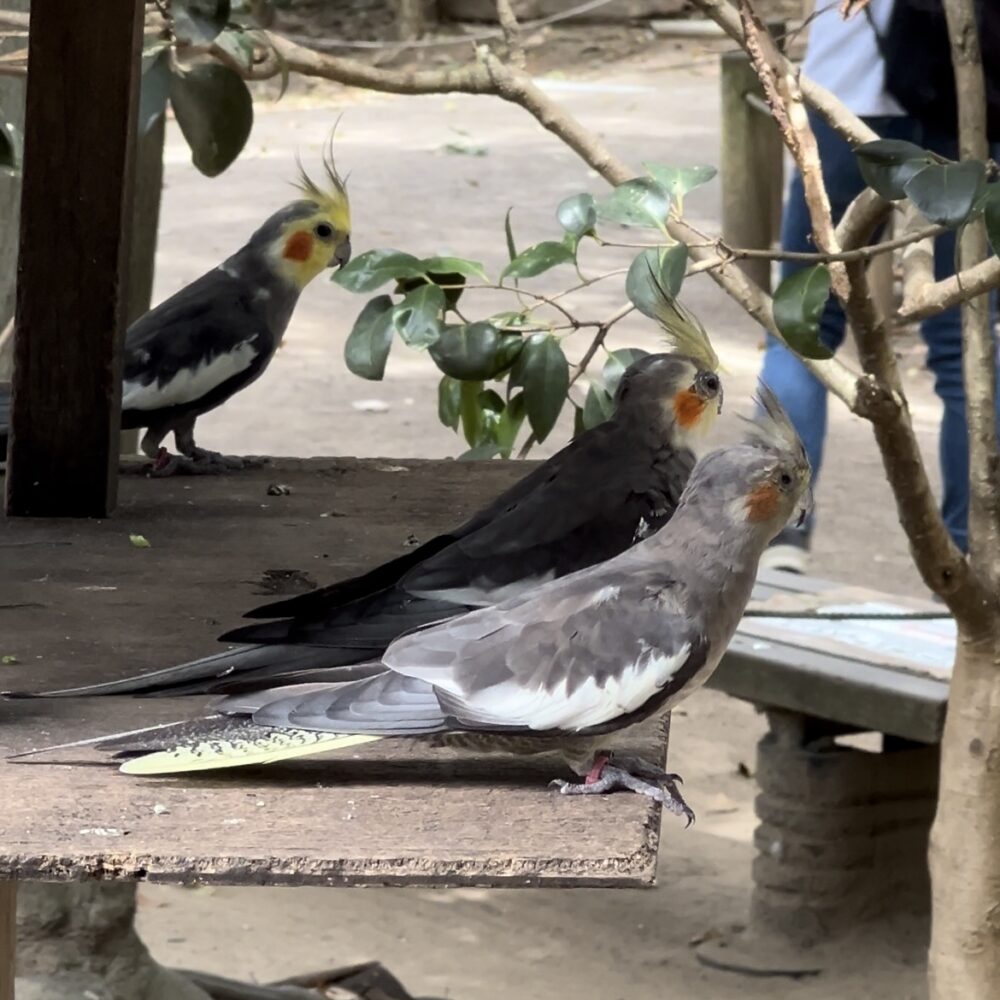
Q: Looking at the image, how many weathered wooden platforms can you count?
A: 1